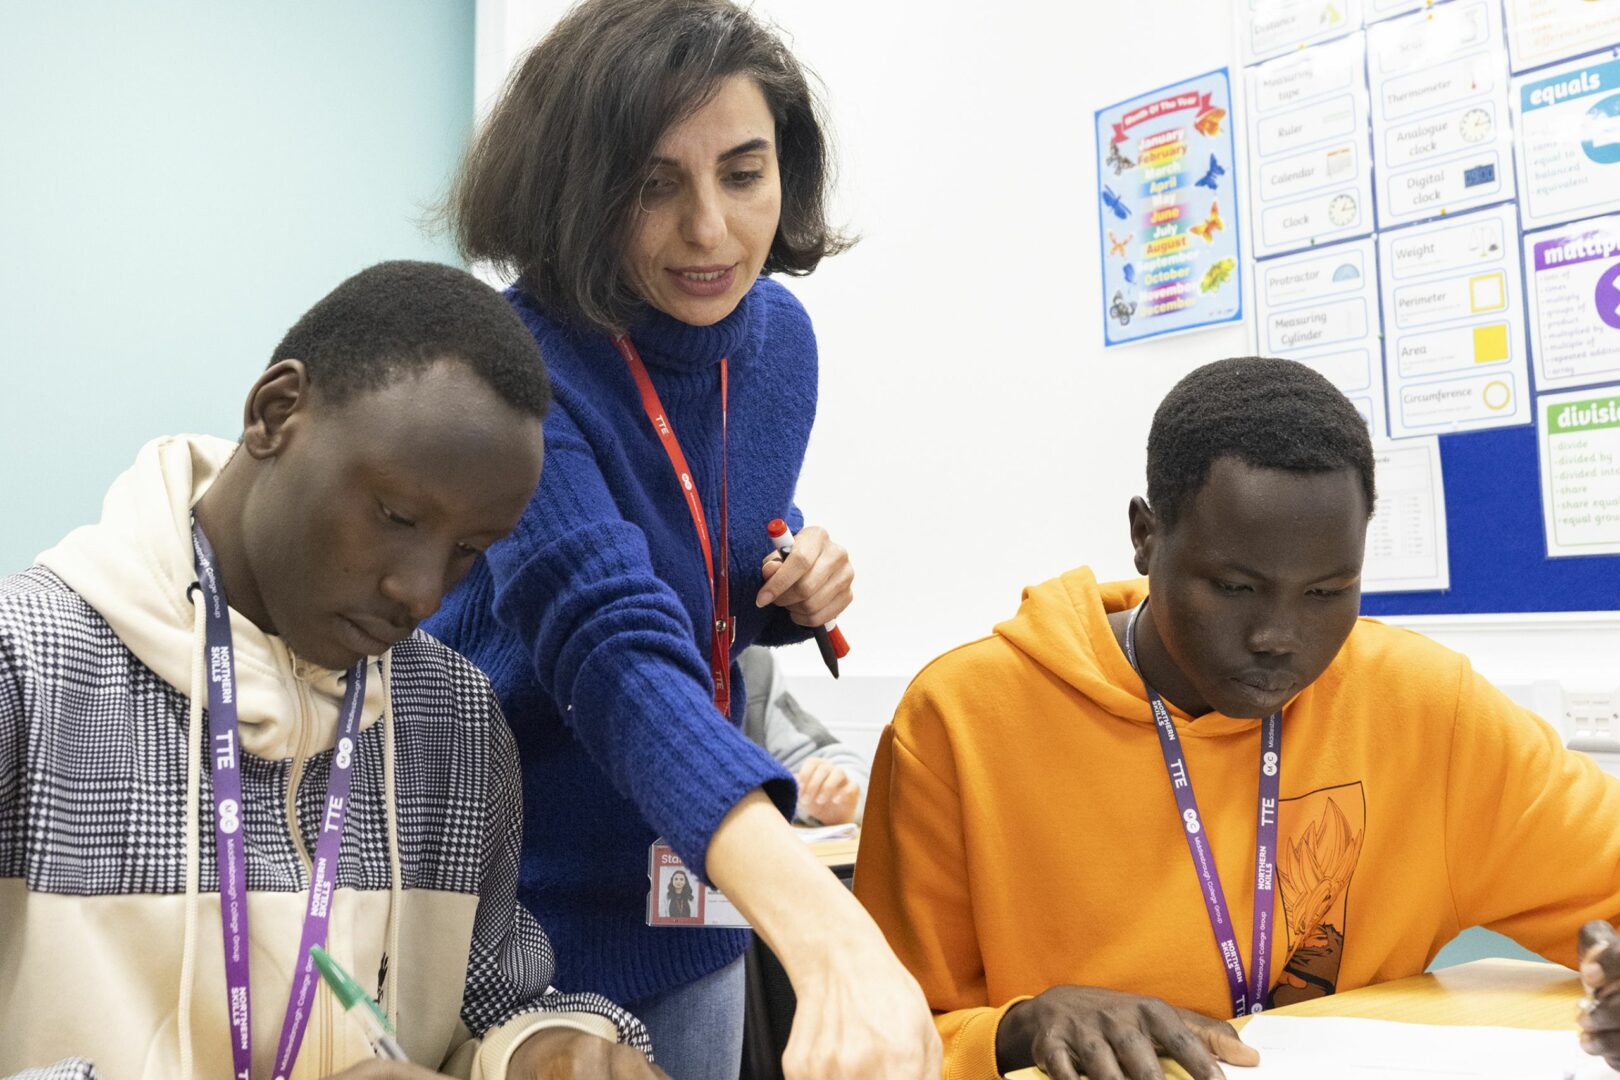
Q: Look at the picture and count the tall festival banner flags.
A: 0